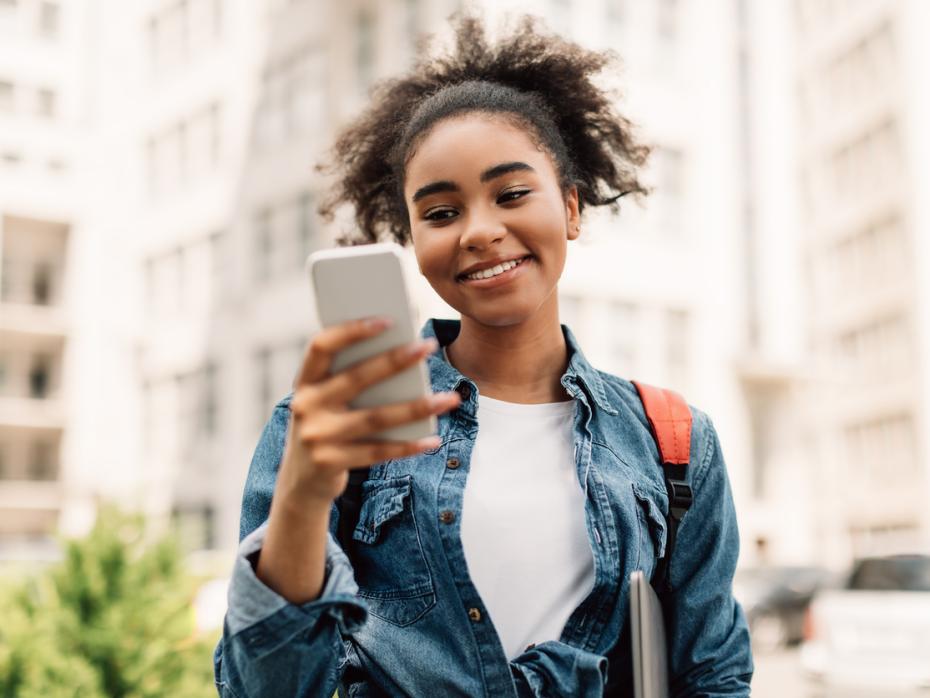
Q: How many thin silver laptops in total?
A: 1